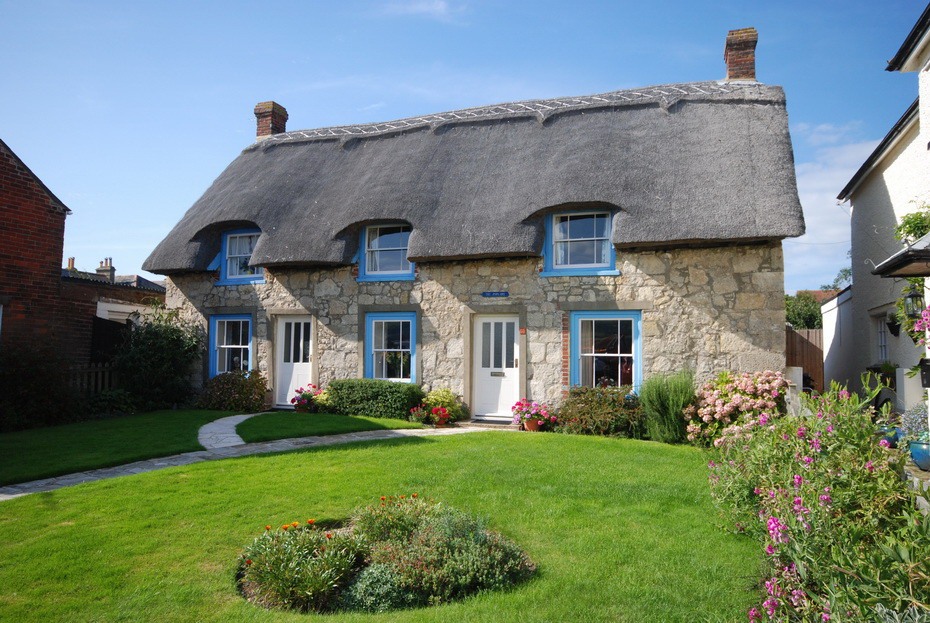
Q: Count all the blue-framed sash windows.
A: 6